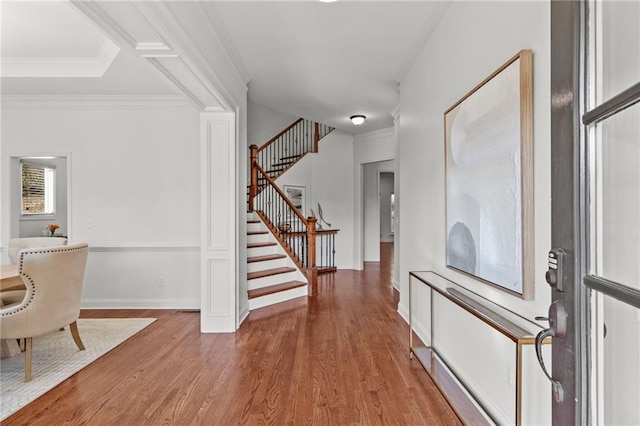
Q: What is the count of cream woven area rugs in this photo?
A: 1